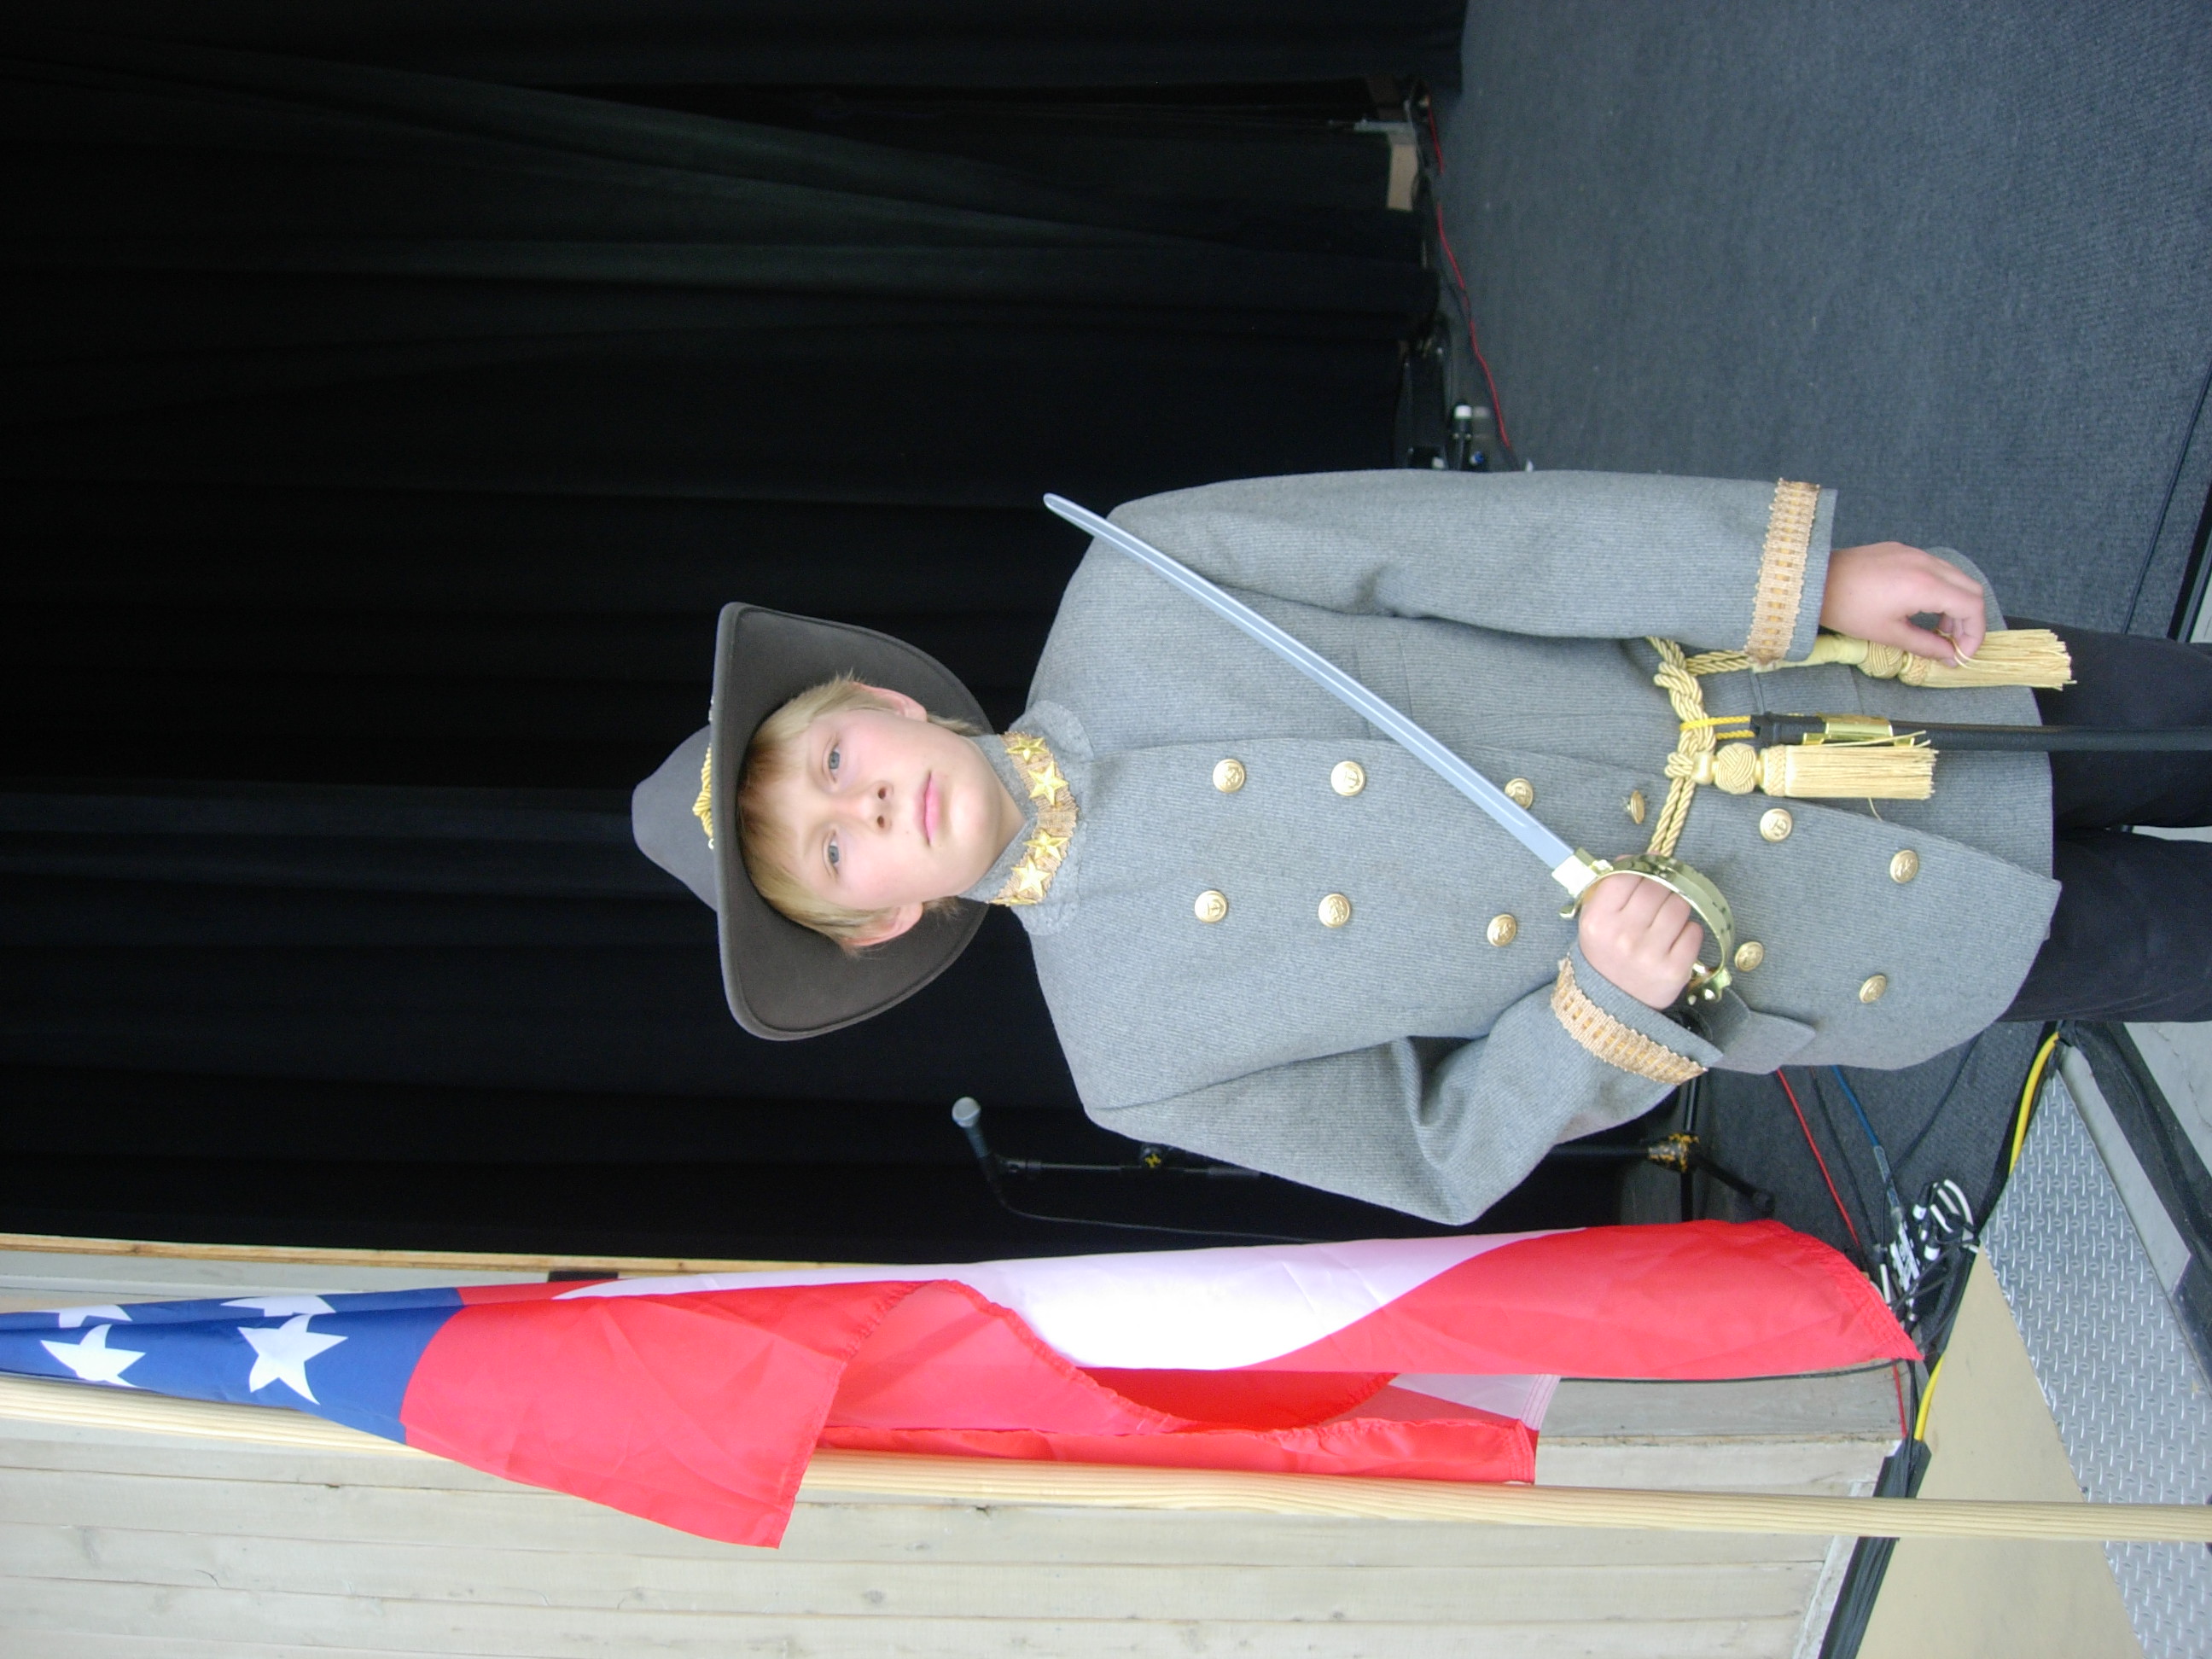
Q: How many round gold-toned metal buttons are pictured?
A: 11